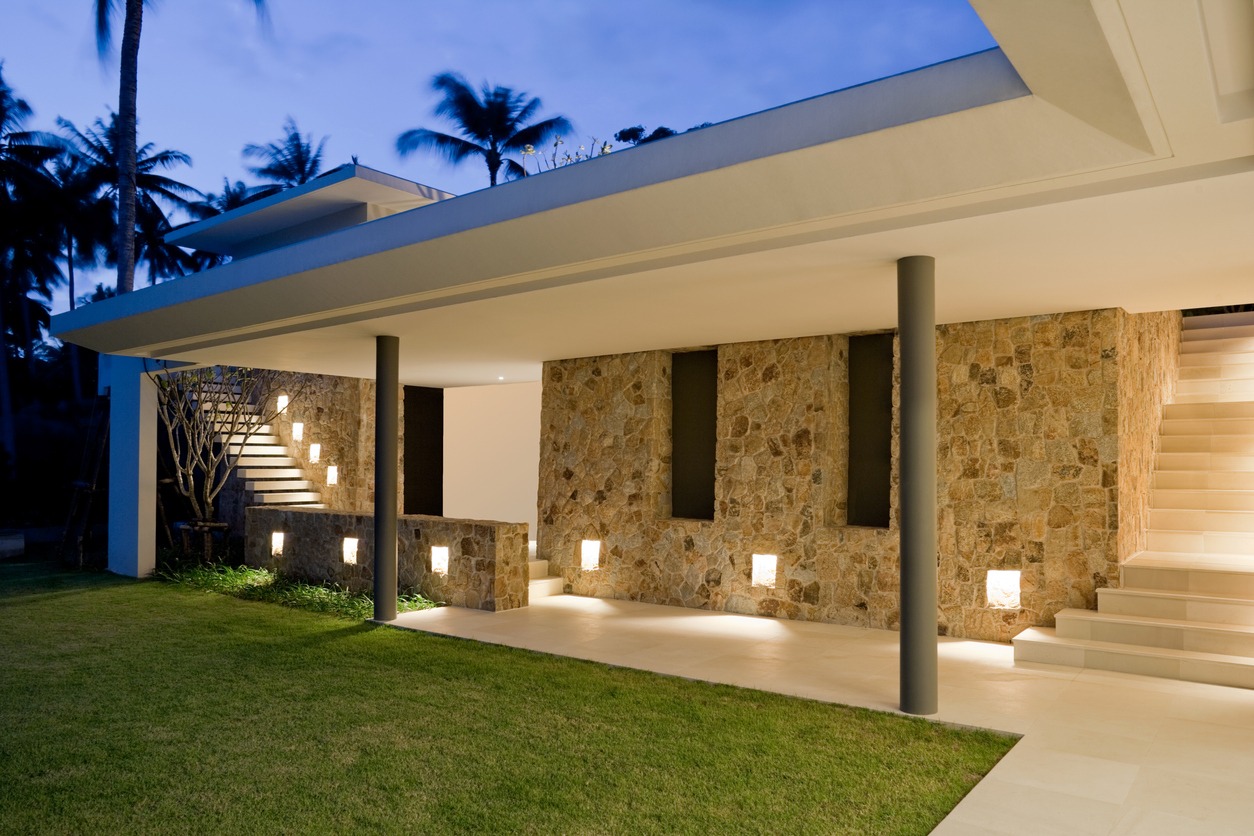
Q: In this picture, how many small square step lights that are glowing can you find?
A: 10